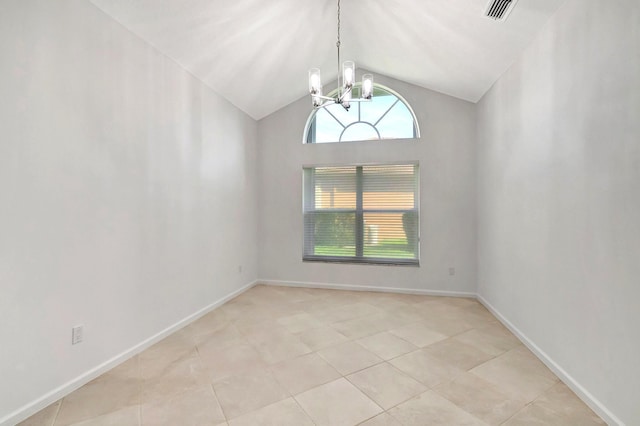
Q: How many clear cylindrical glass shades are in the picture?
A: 5